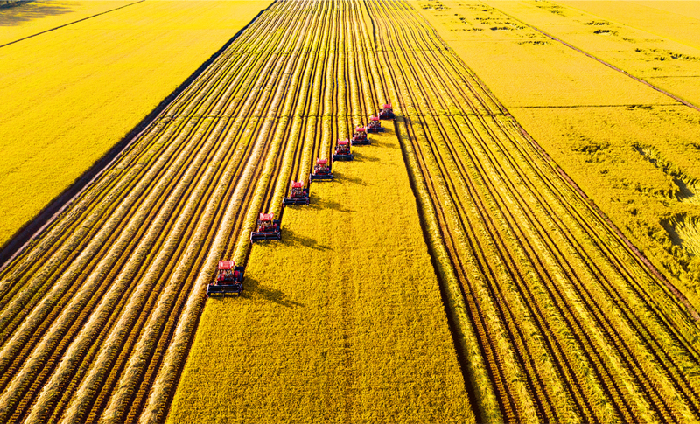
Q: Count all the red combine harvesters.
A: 8